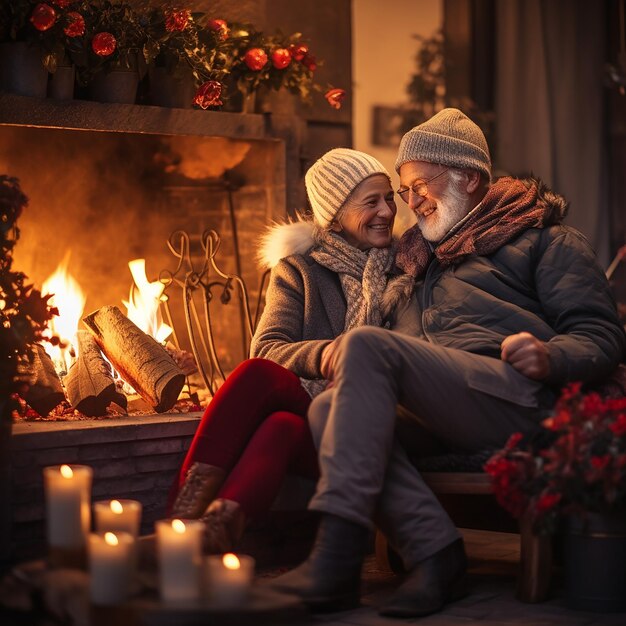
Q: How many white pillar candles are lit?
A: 5